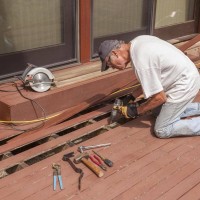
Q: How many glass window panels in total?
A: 3